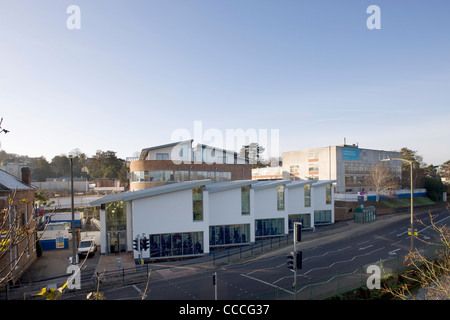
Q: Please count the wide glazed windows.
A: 5